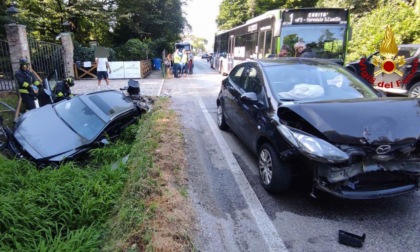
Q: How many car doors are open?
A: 1